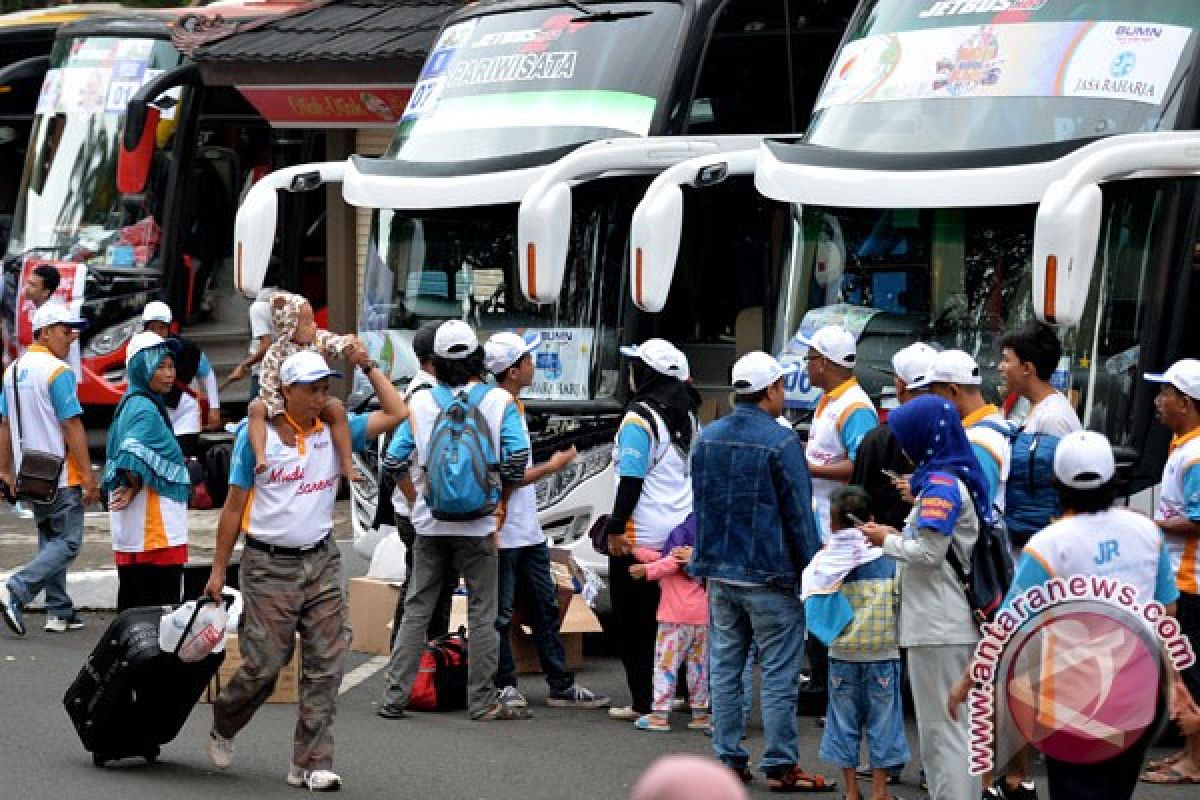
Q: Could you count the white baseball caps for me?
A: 13